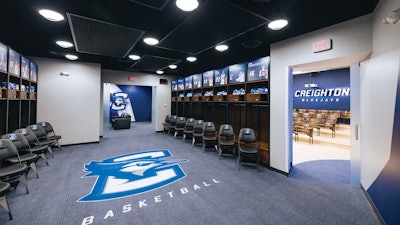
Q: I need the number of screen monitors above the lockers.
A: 12